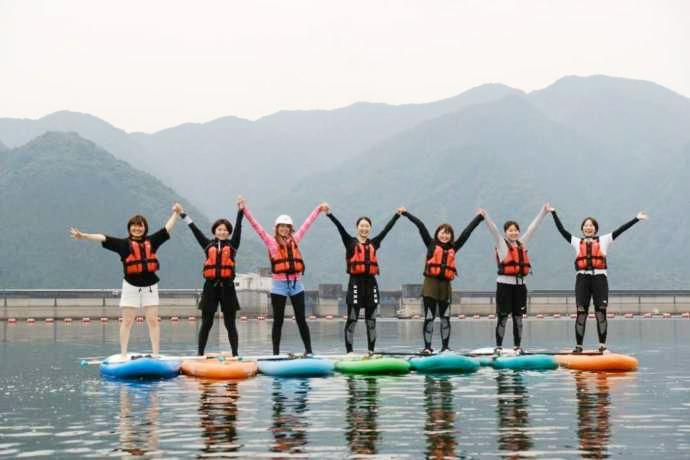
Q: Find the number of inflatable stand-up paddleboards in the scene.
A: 7